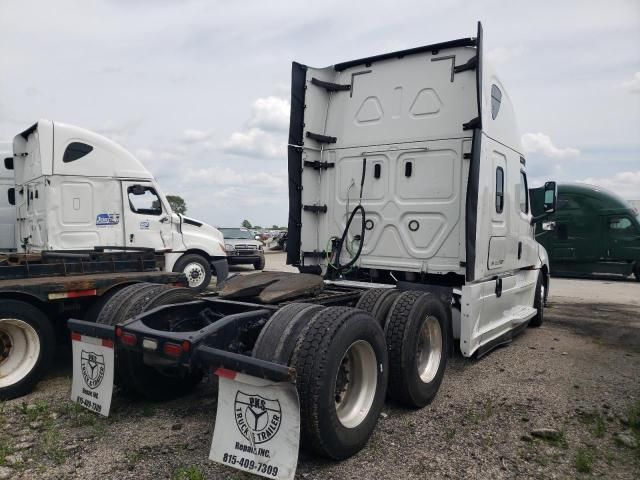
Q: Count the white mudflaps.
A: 2